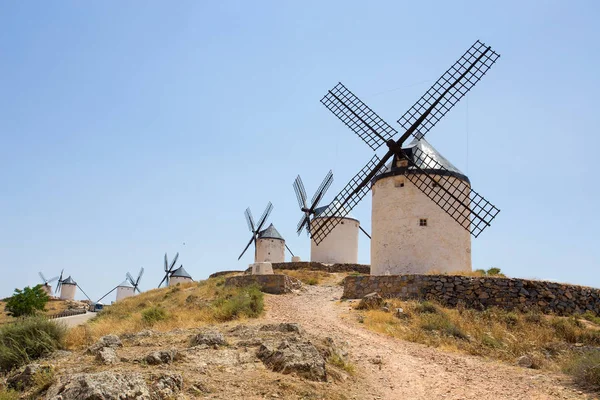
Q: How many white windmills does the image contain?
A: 7